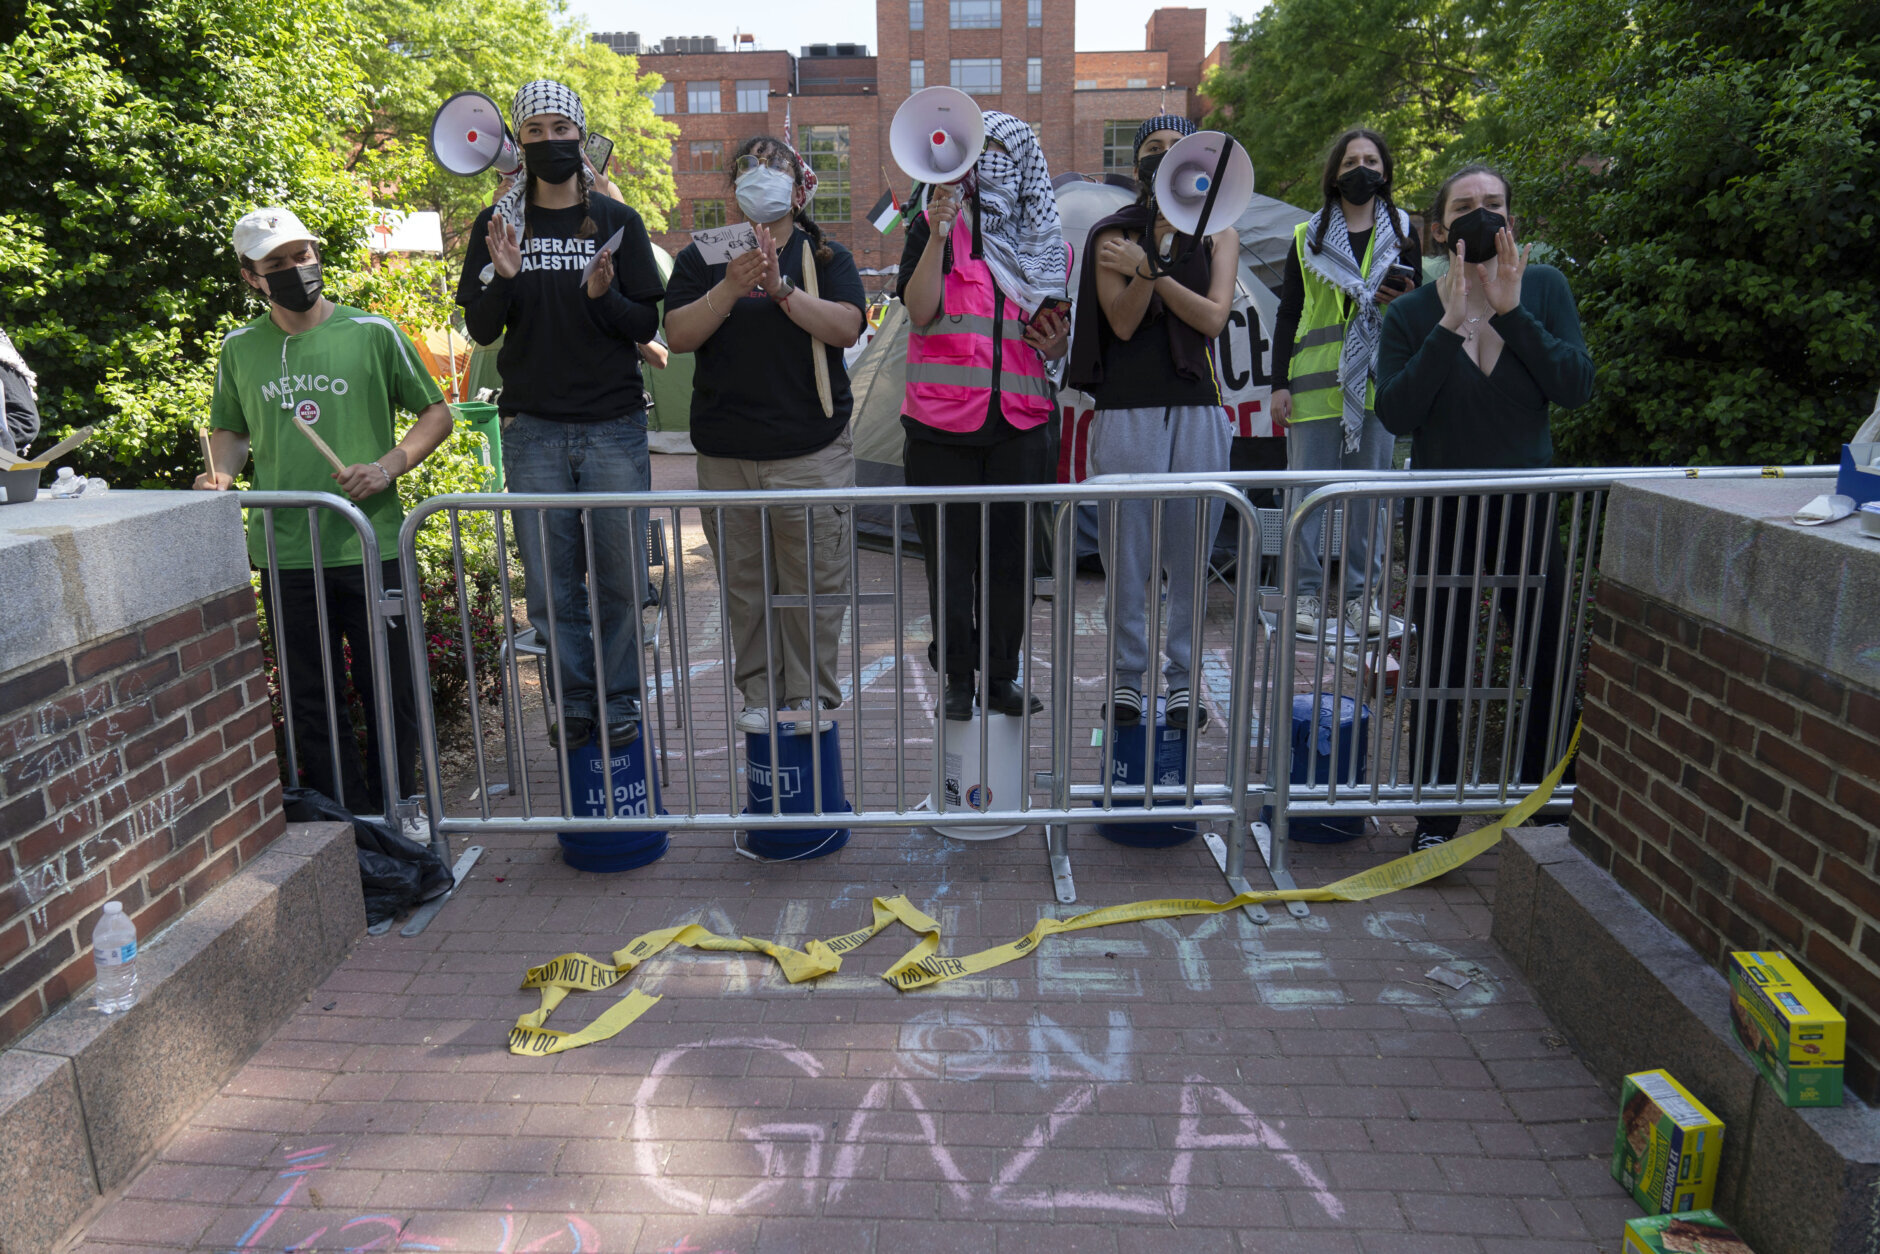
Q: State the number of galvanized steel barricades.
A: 4